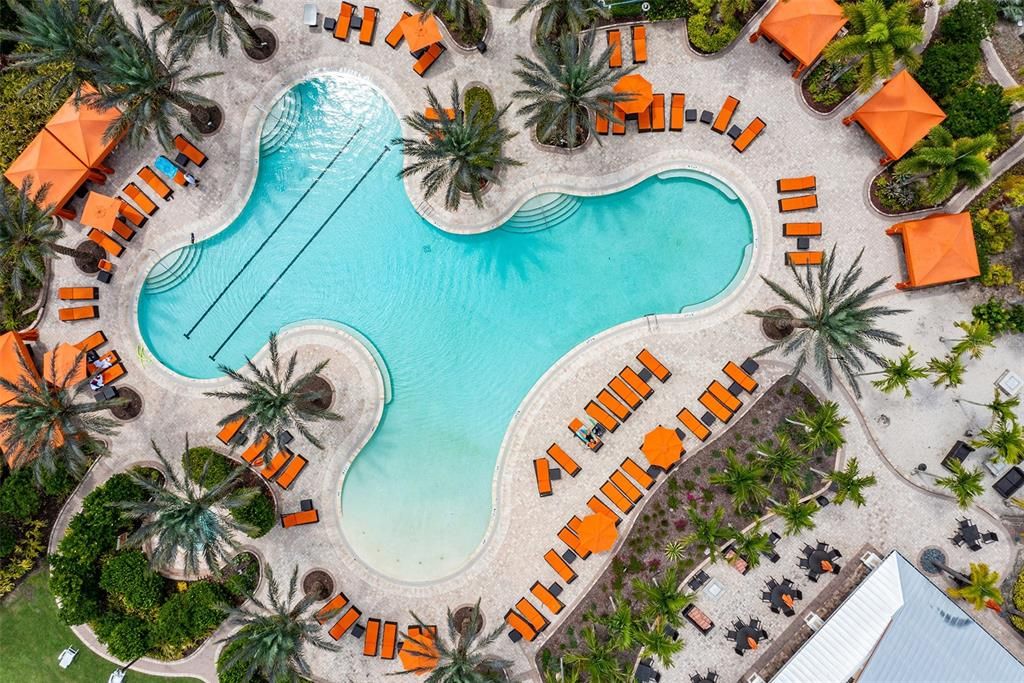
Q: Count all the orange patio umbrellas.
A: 7